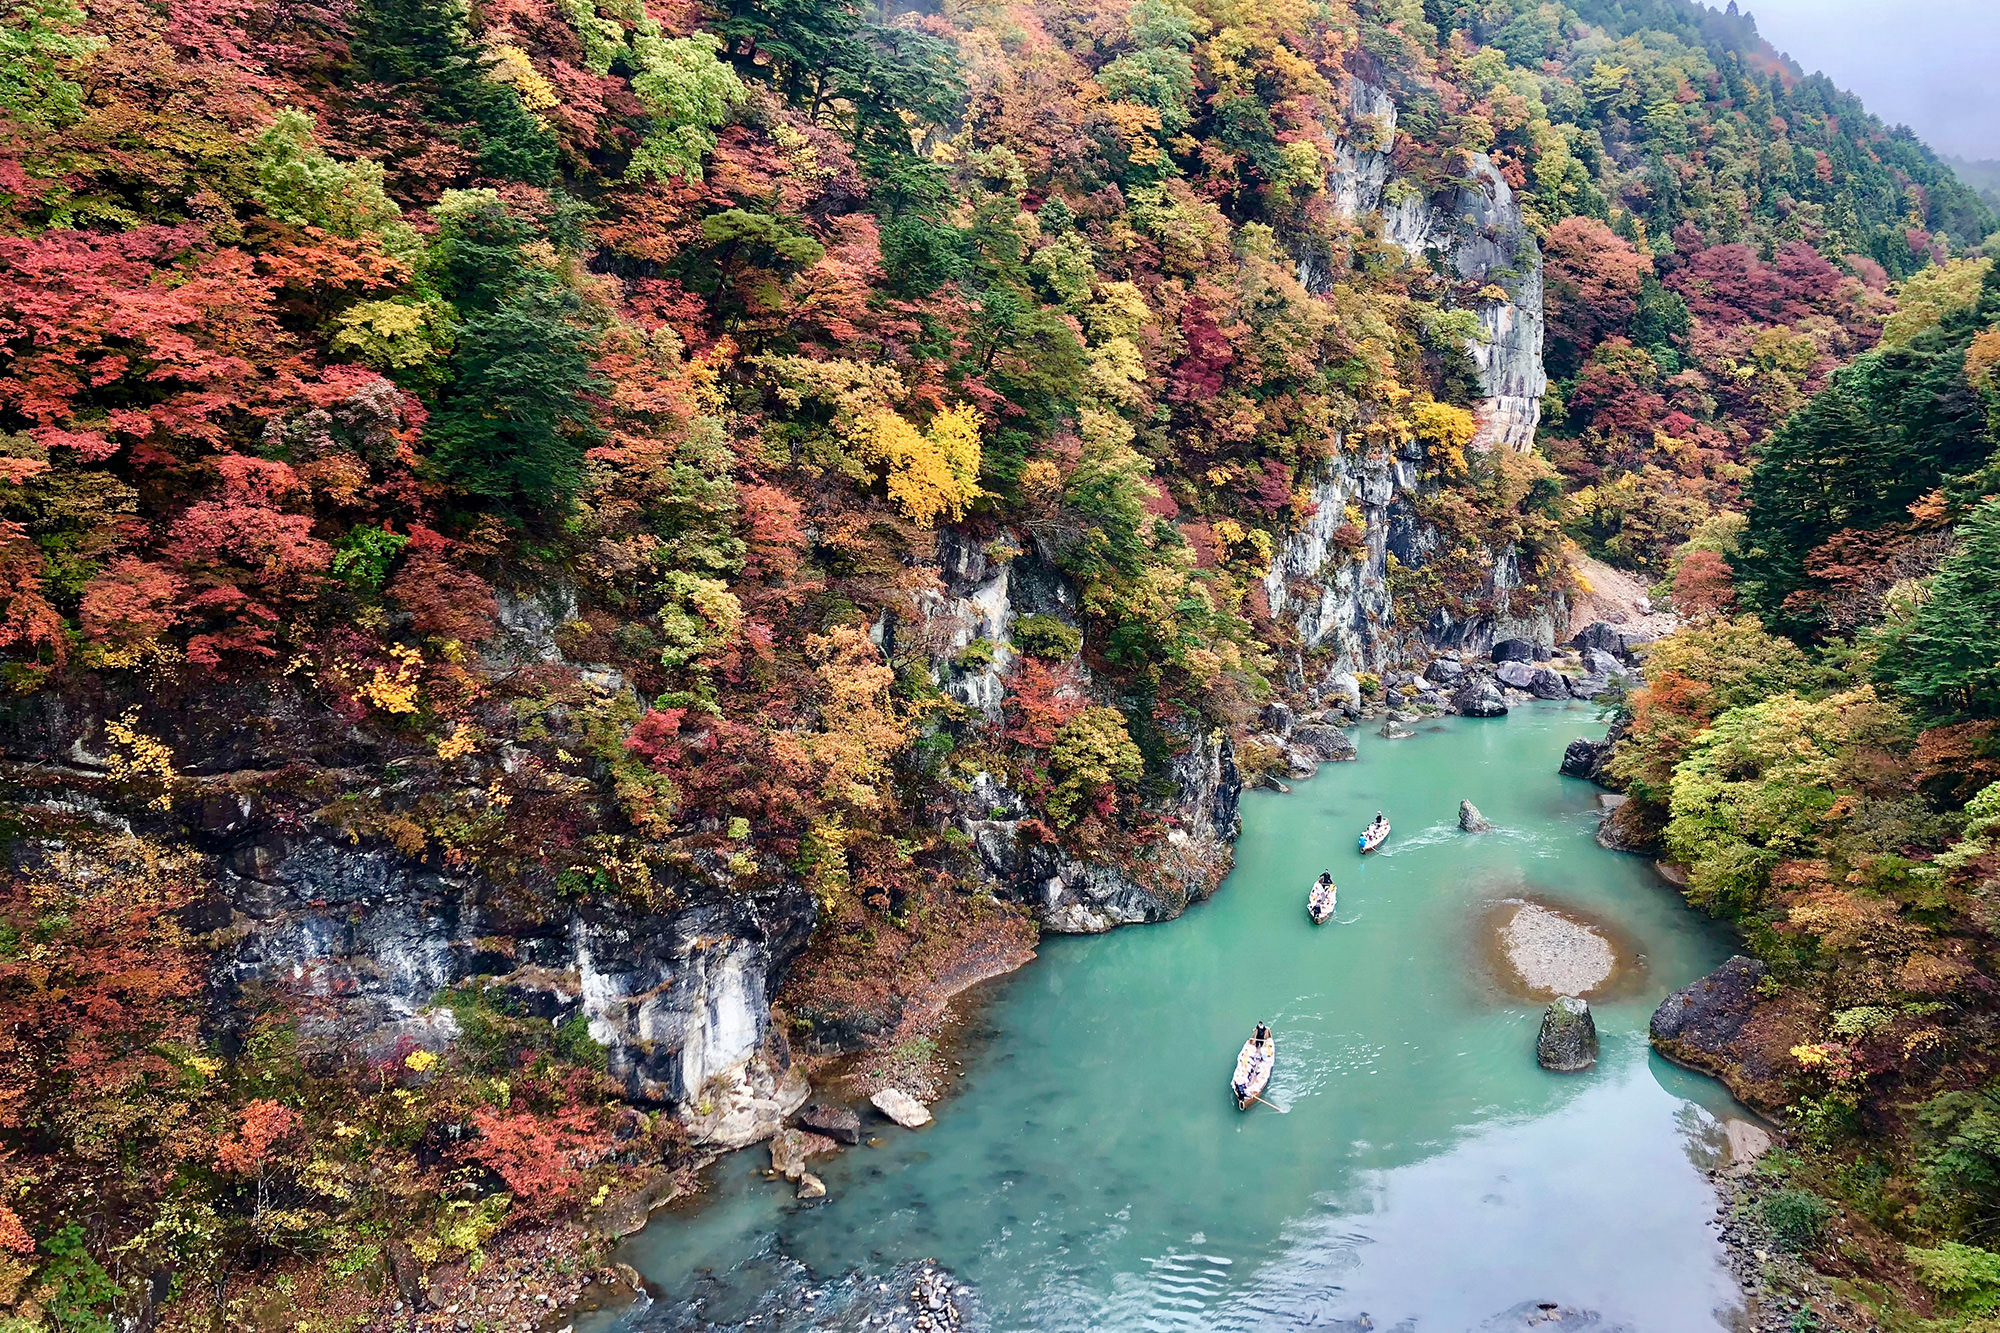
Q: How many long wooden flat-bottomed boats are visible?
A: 3